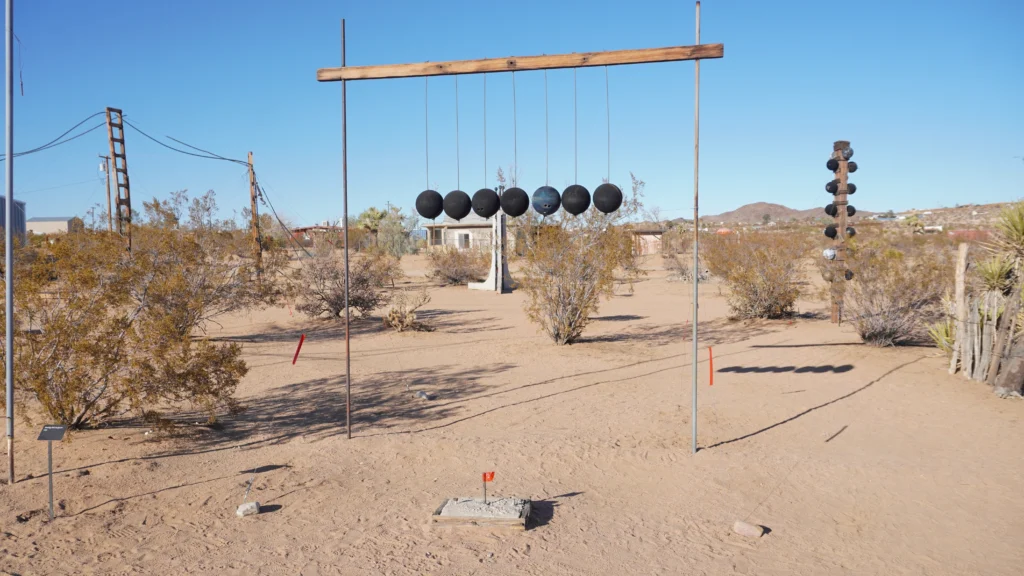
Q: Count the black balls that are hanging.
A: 6